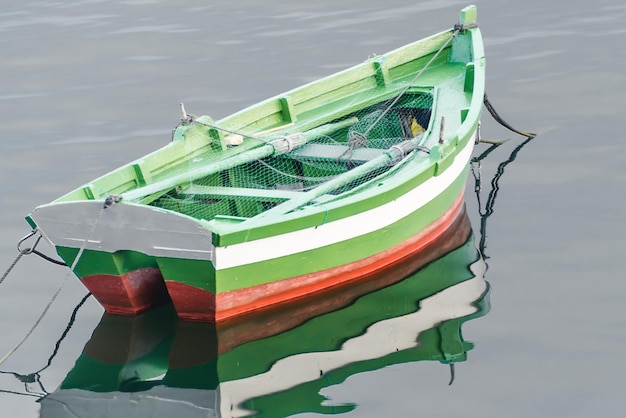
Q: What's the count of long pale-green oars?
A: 2